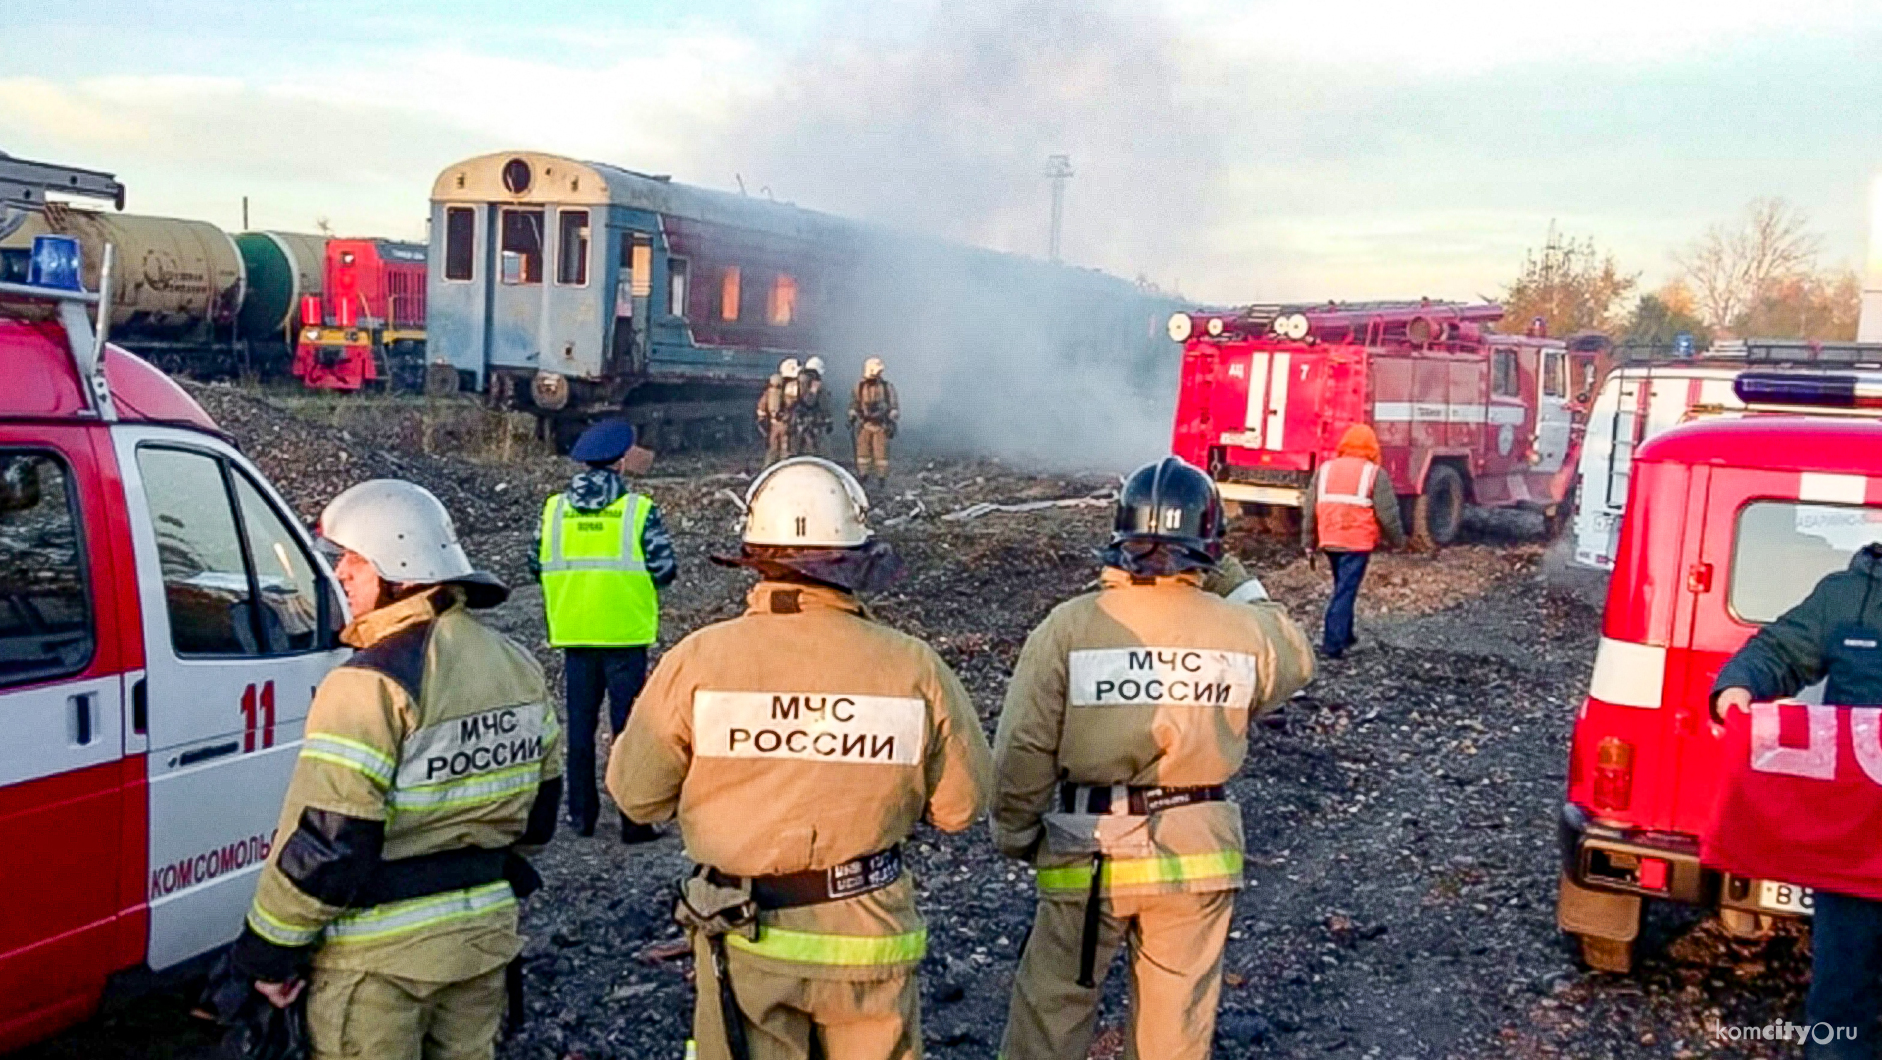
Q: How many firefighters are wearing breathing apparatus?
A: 3